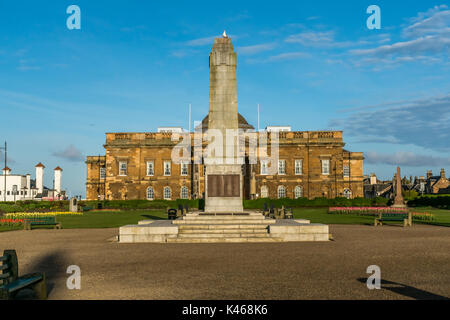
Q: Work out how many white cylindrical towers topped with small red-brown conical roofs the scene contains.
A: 3